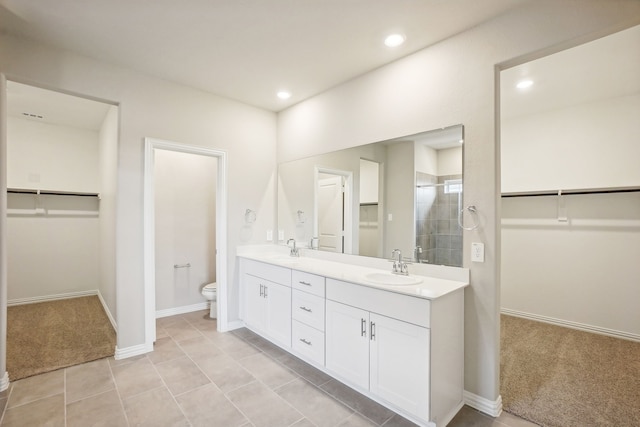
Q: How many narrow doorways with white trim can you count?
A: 1